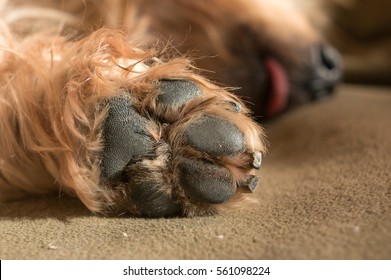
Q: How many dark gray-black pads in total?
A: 5